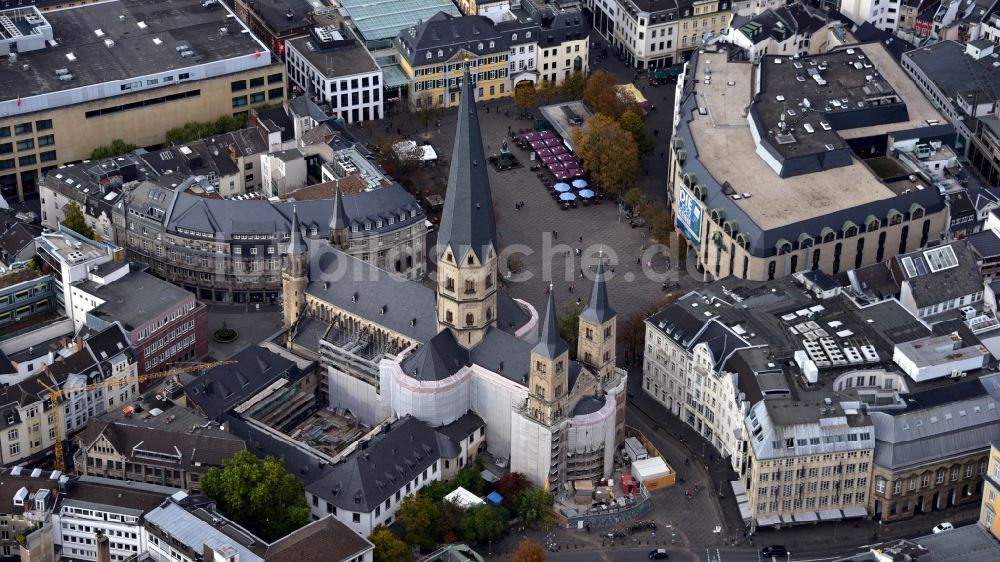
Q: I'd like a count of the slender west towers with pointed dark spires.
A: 2